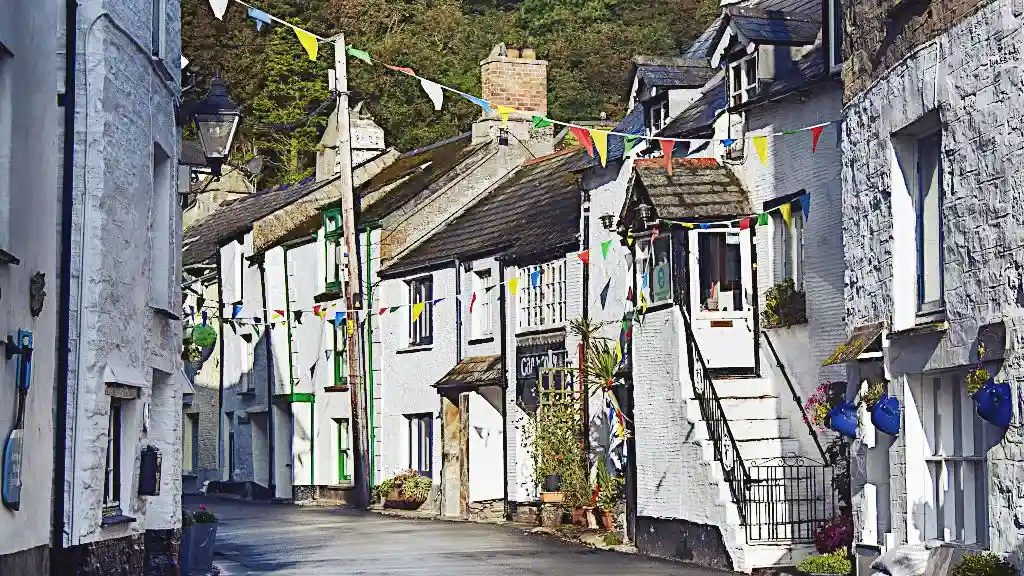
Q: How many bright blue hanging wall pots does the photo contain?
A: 3